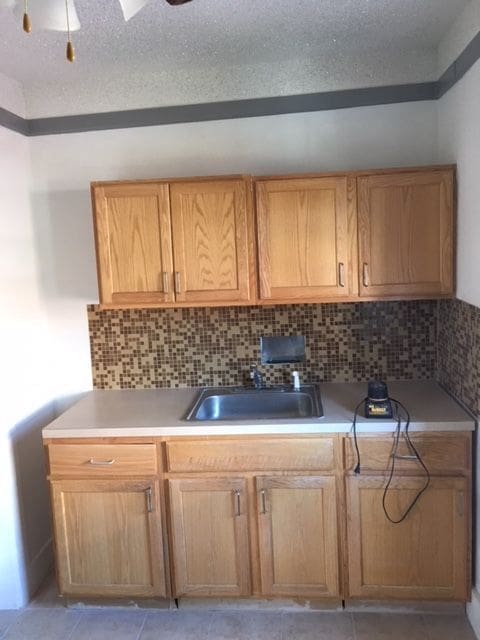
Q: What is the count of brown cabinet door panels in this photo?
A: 8